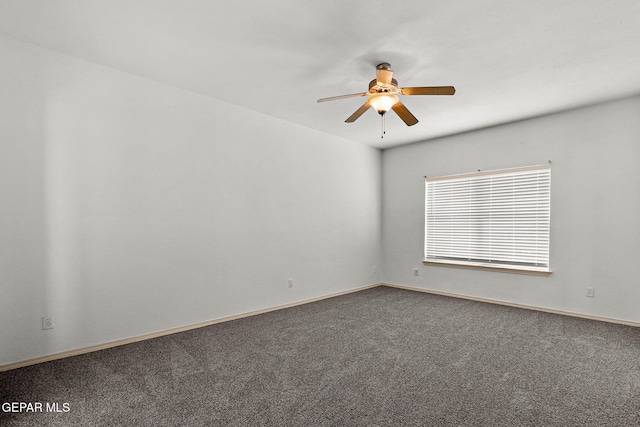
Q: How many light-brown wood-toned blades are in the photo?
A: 5